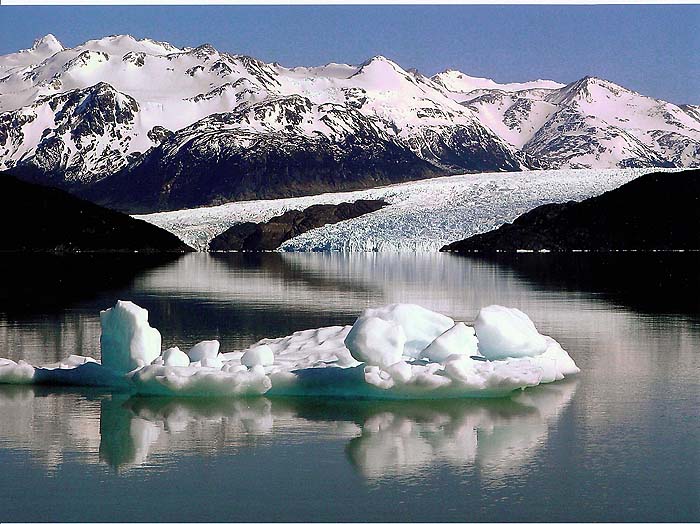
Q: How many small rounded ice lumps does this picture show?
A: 3